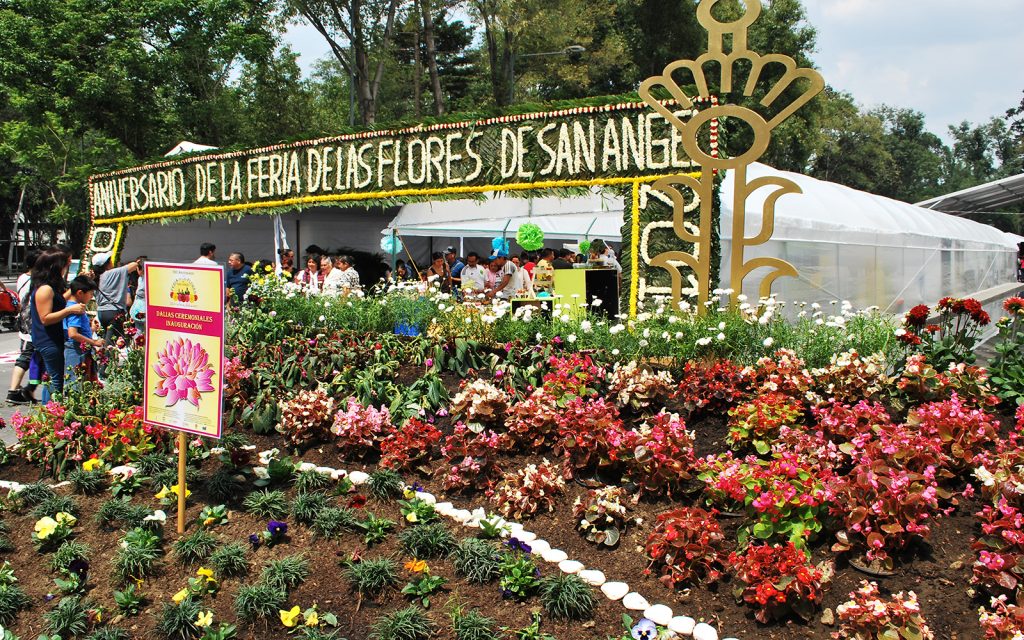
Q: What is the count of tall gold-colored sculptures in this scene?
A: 1